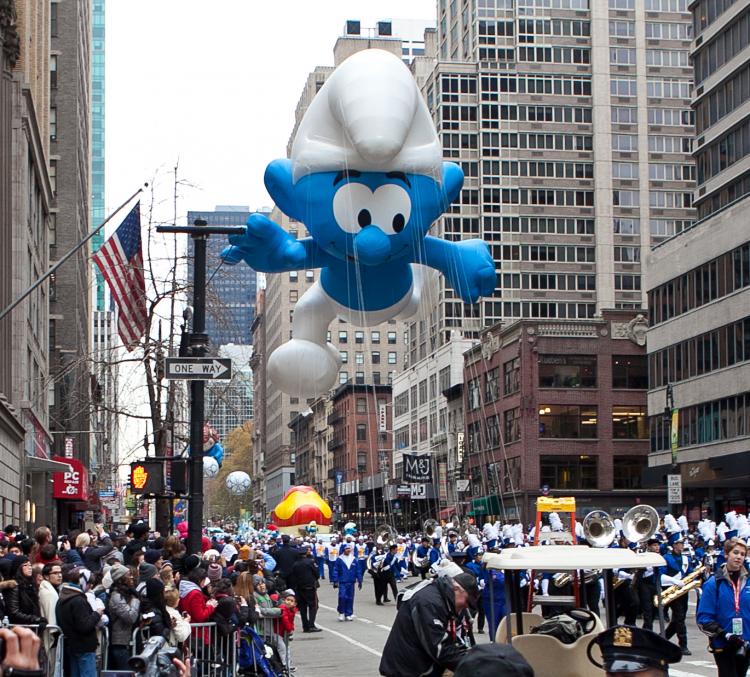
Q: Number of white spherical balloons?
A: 2